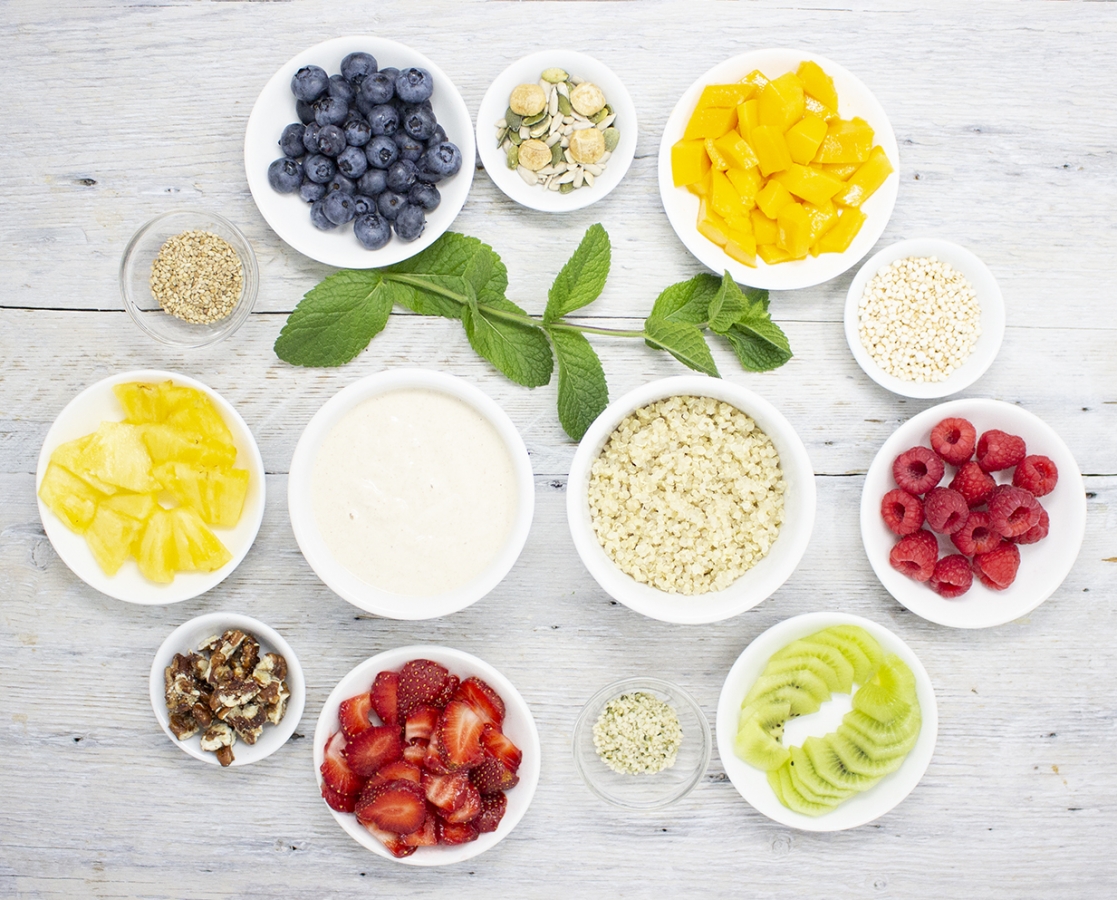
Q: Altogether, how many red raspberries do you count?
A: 13